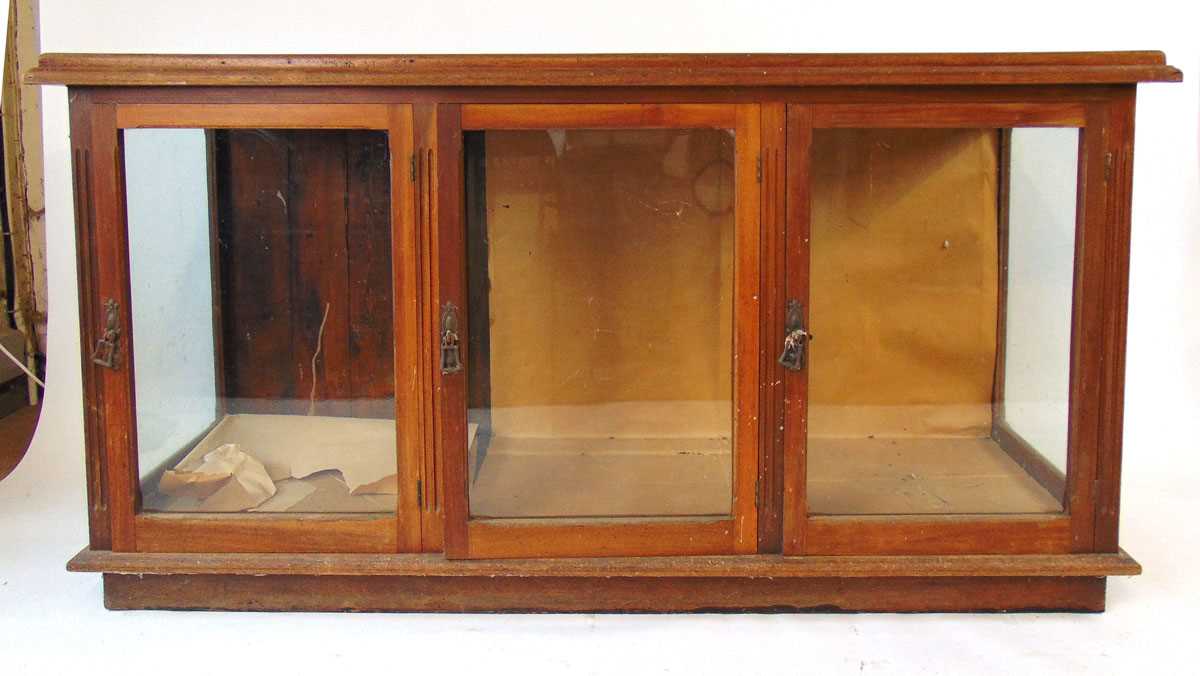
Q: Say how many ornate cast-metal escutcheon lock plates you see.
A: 3